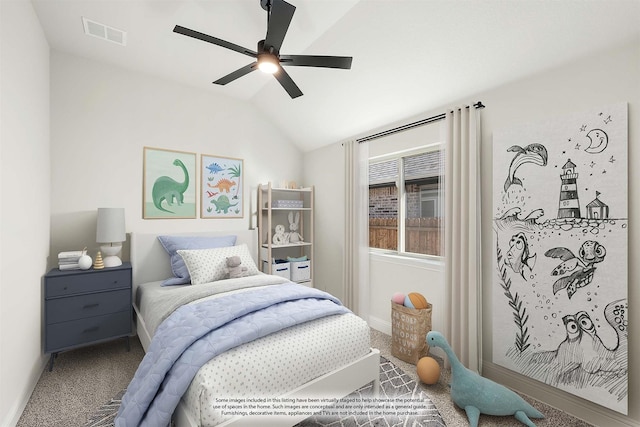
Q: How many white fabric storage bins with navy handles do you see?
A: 2